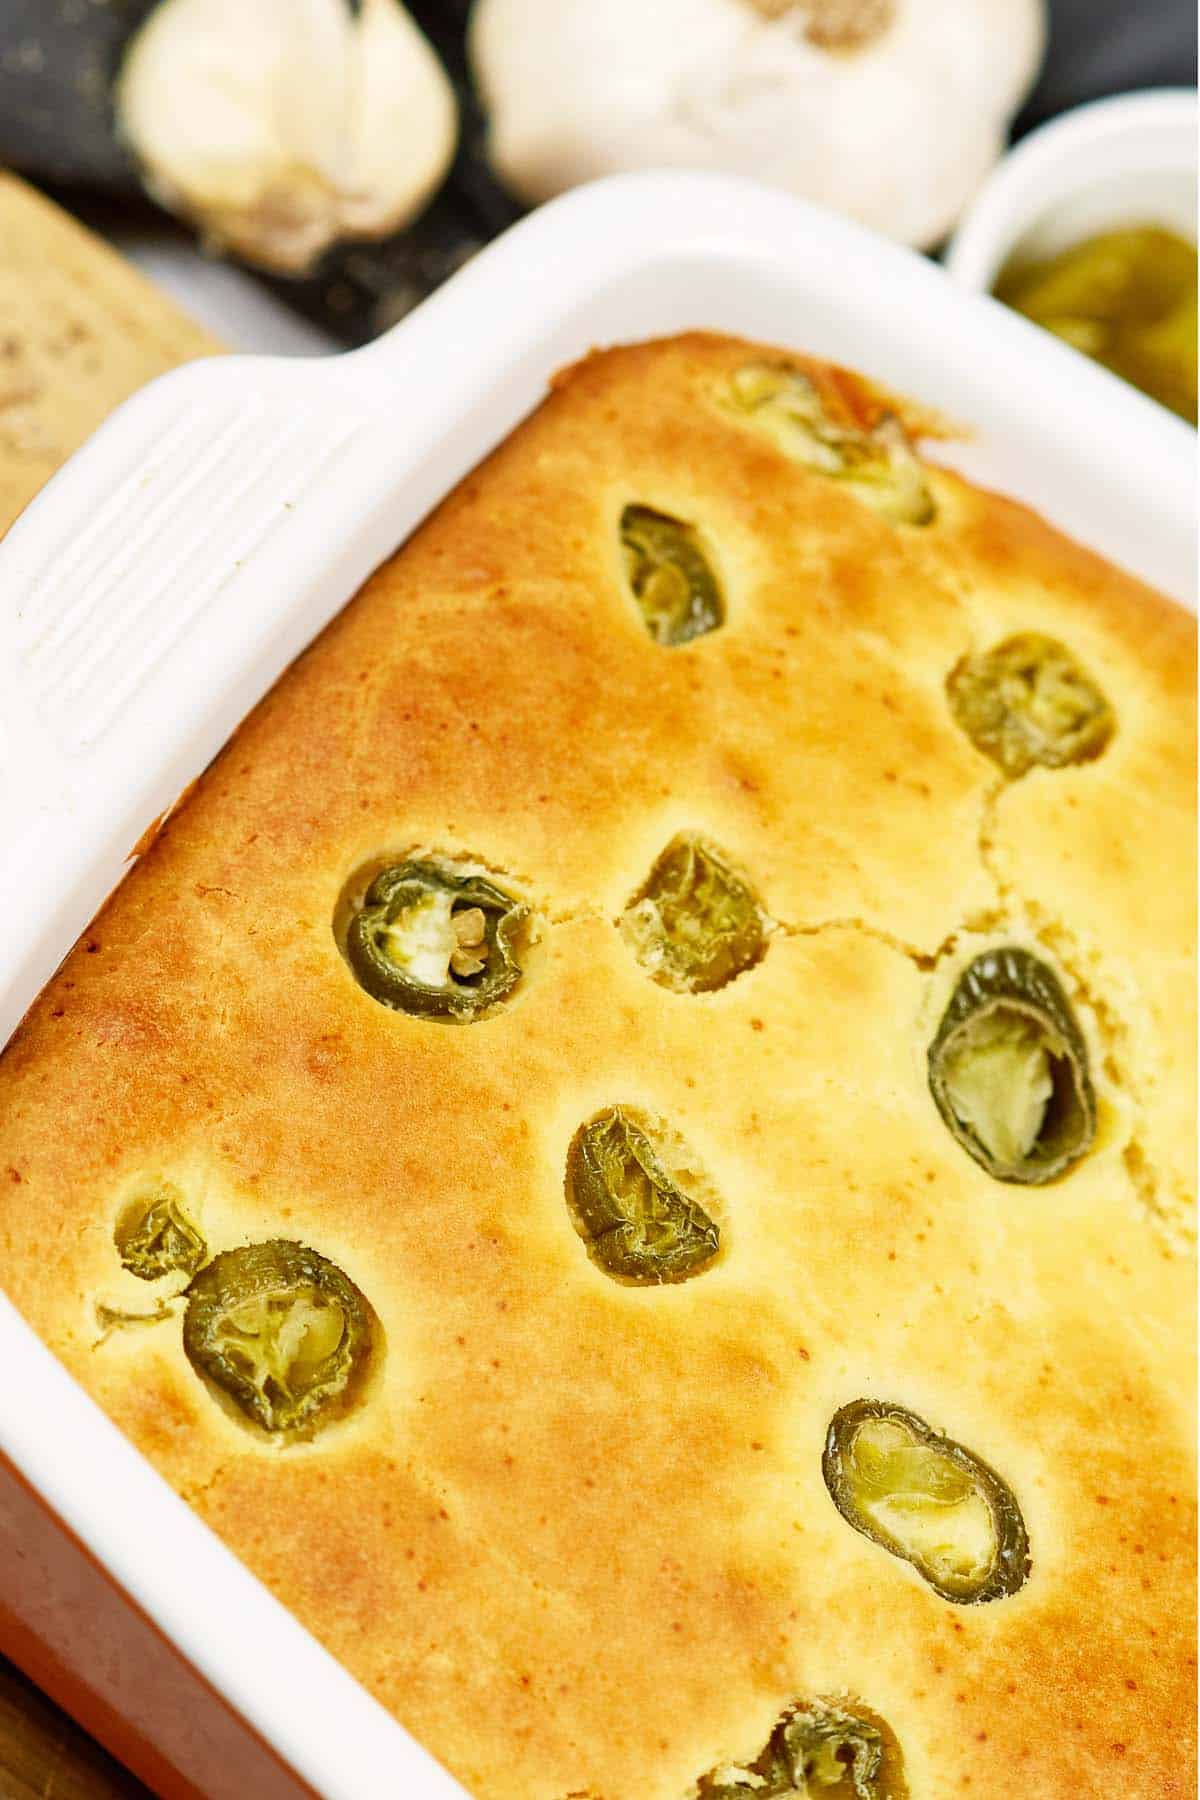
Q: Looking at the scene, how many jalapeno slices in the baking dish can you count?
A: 11